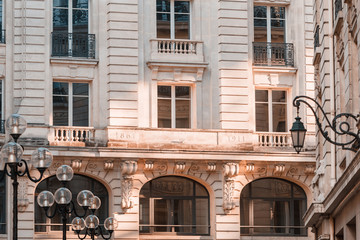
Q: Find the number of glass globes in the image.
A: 11